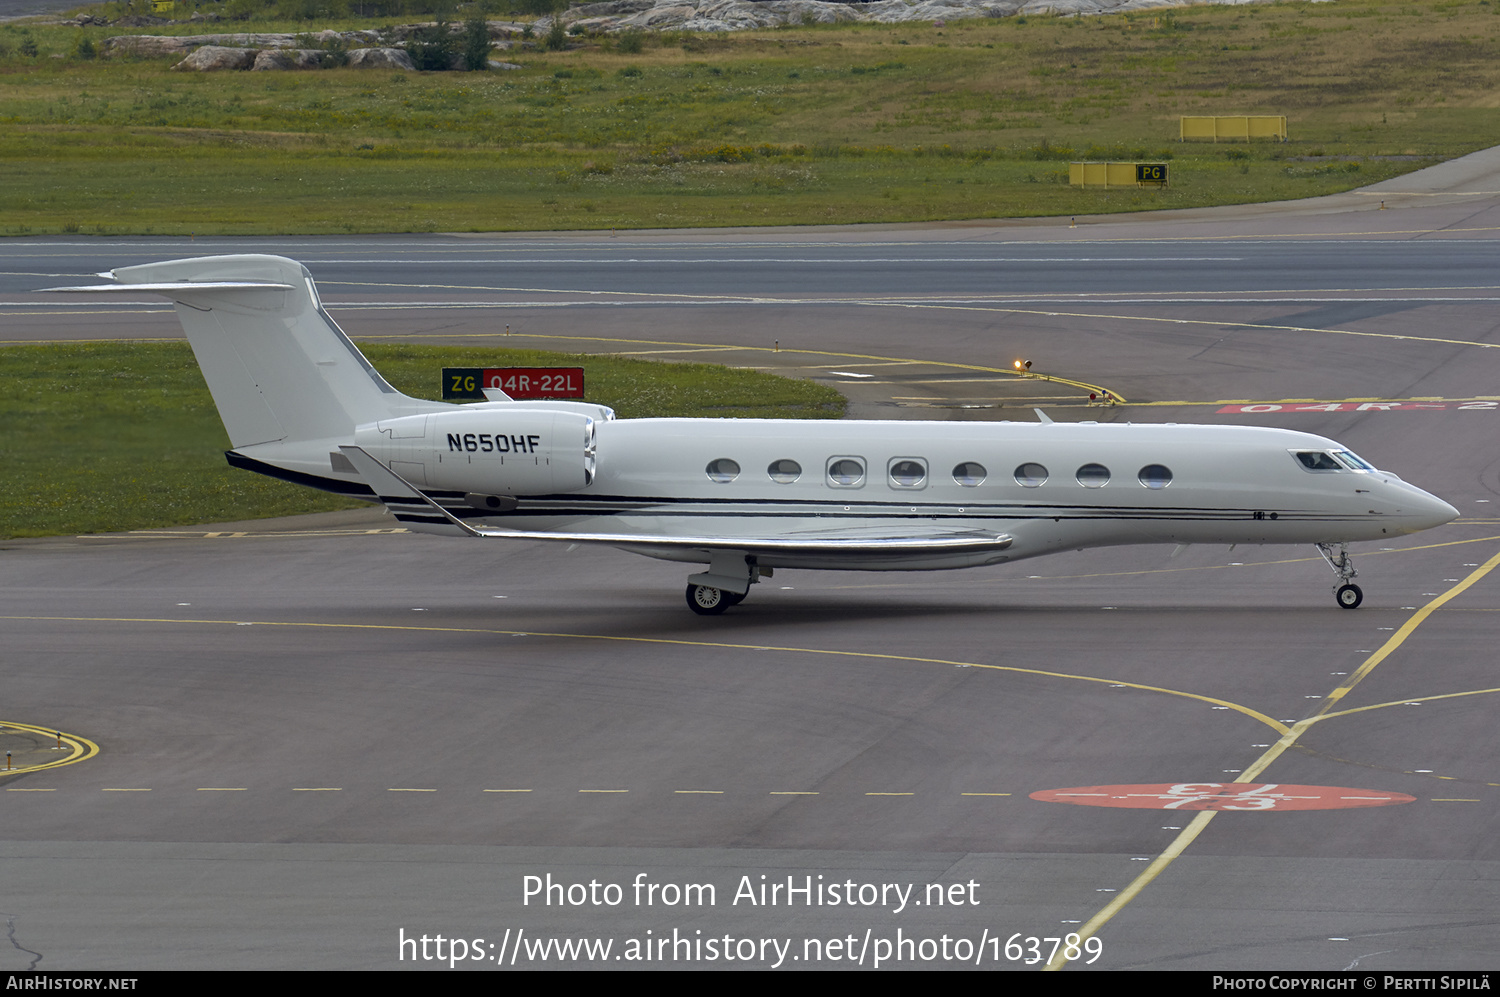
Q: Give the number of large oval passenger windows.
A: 8